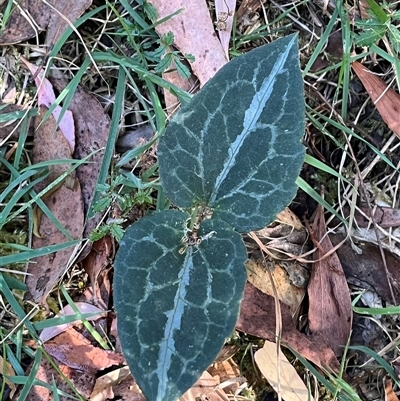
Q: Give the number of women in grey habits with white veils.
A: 0